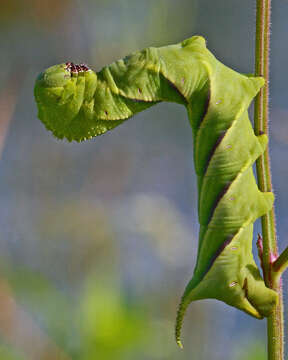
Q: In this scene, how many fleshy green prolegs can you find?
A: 5